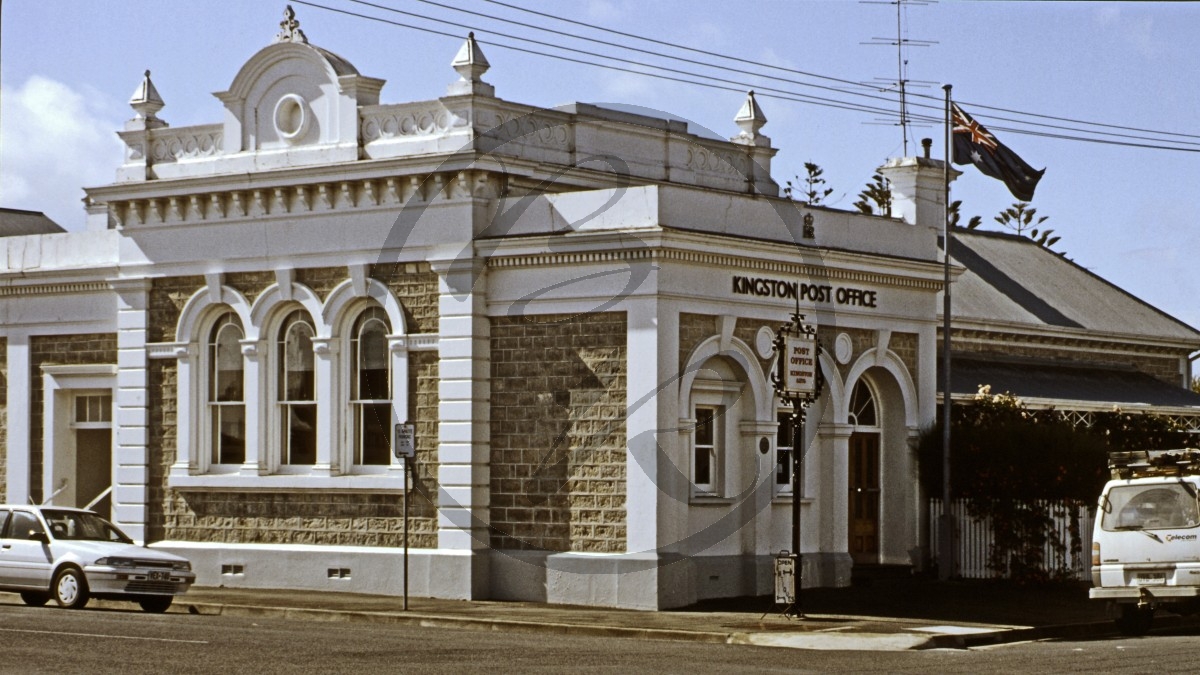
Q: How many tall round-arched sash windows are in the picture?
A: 3